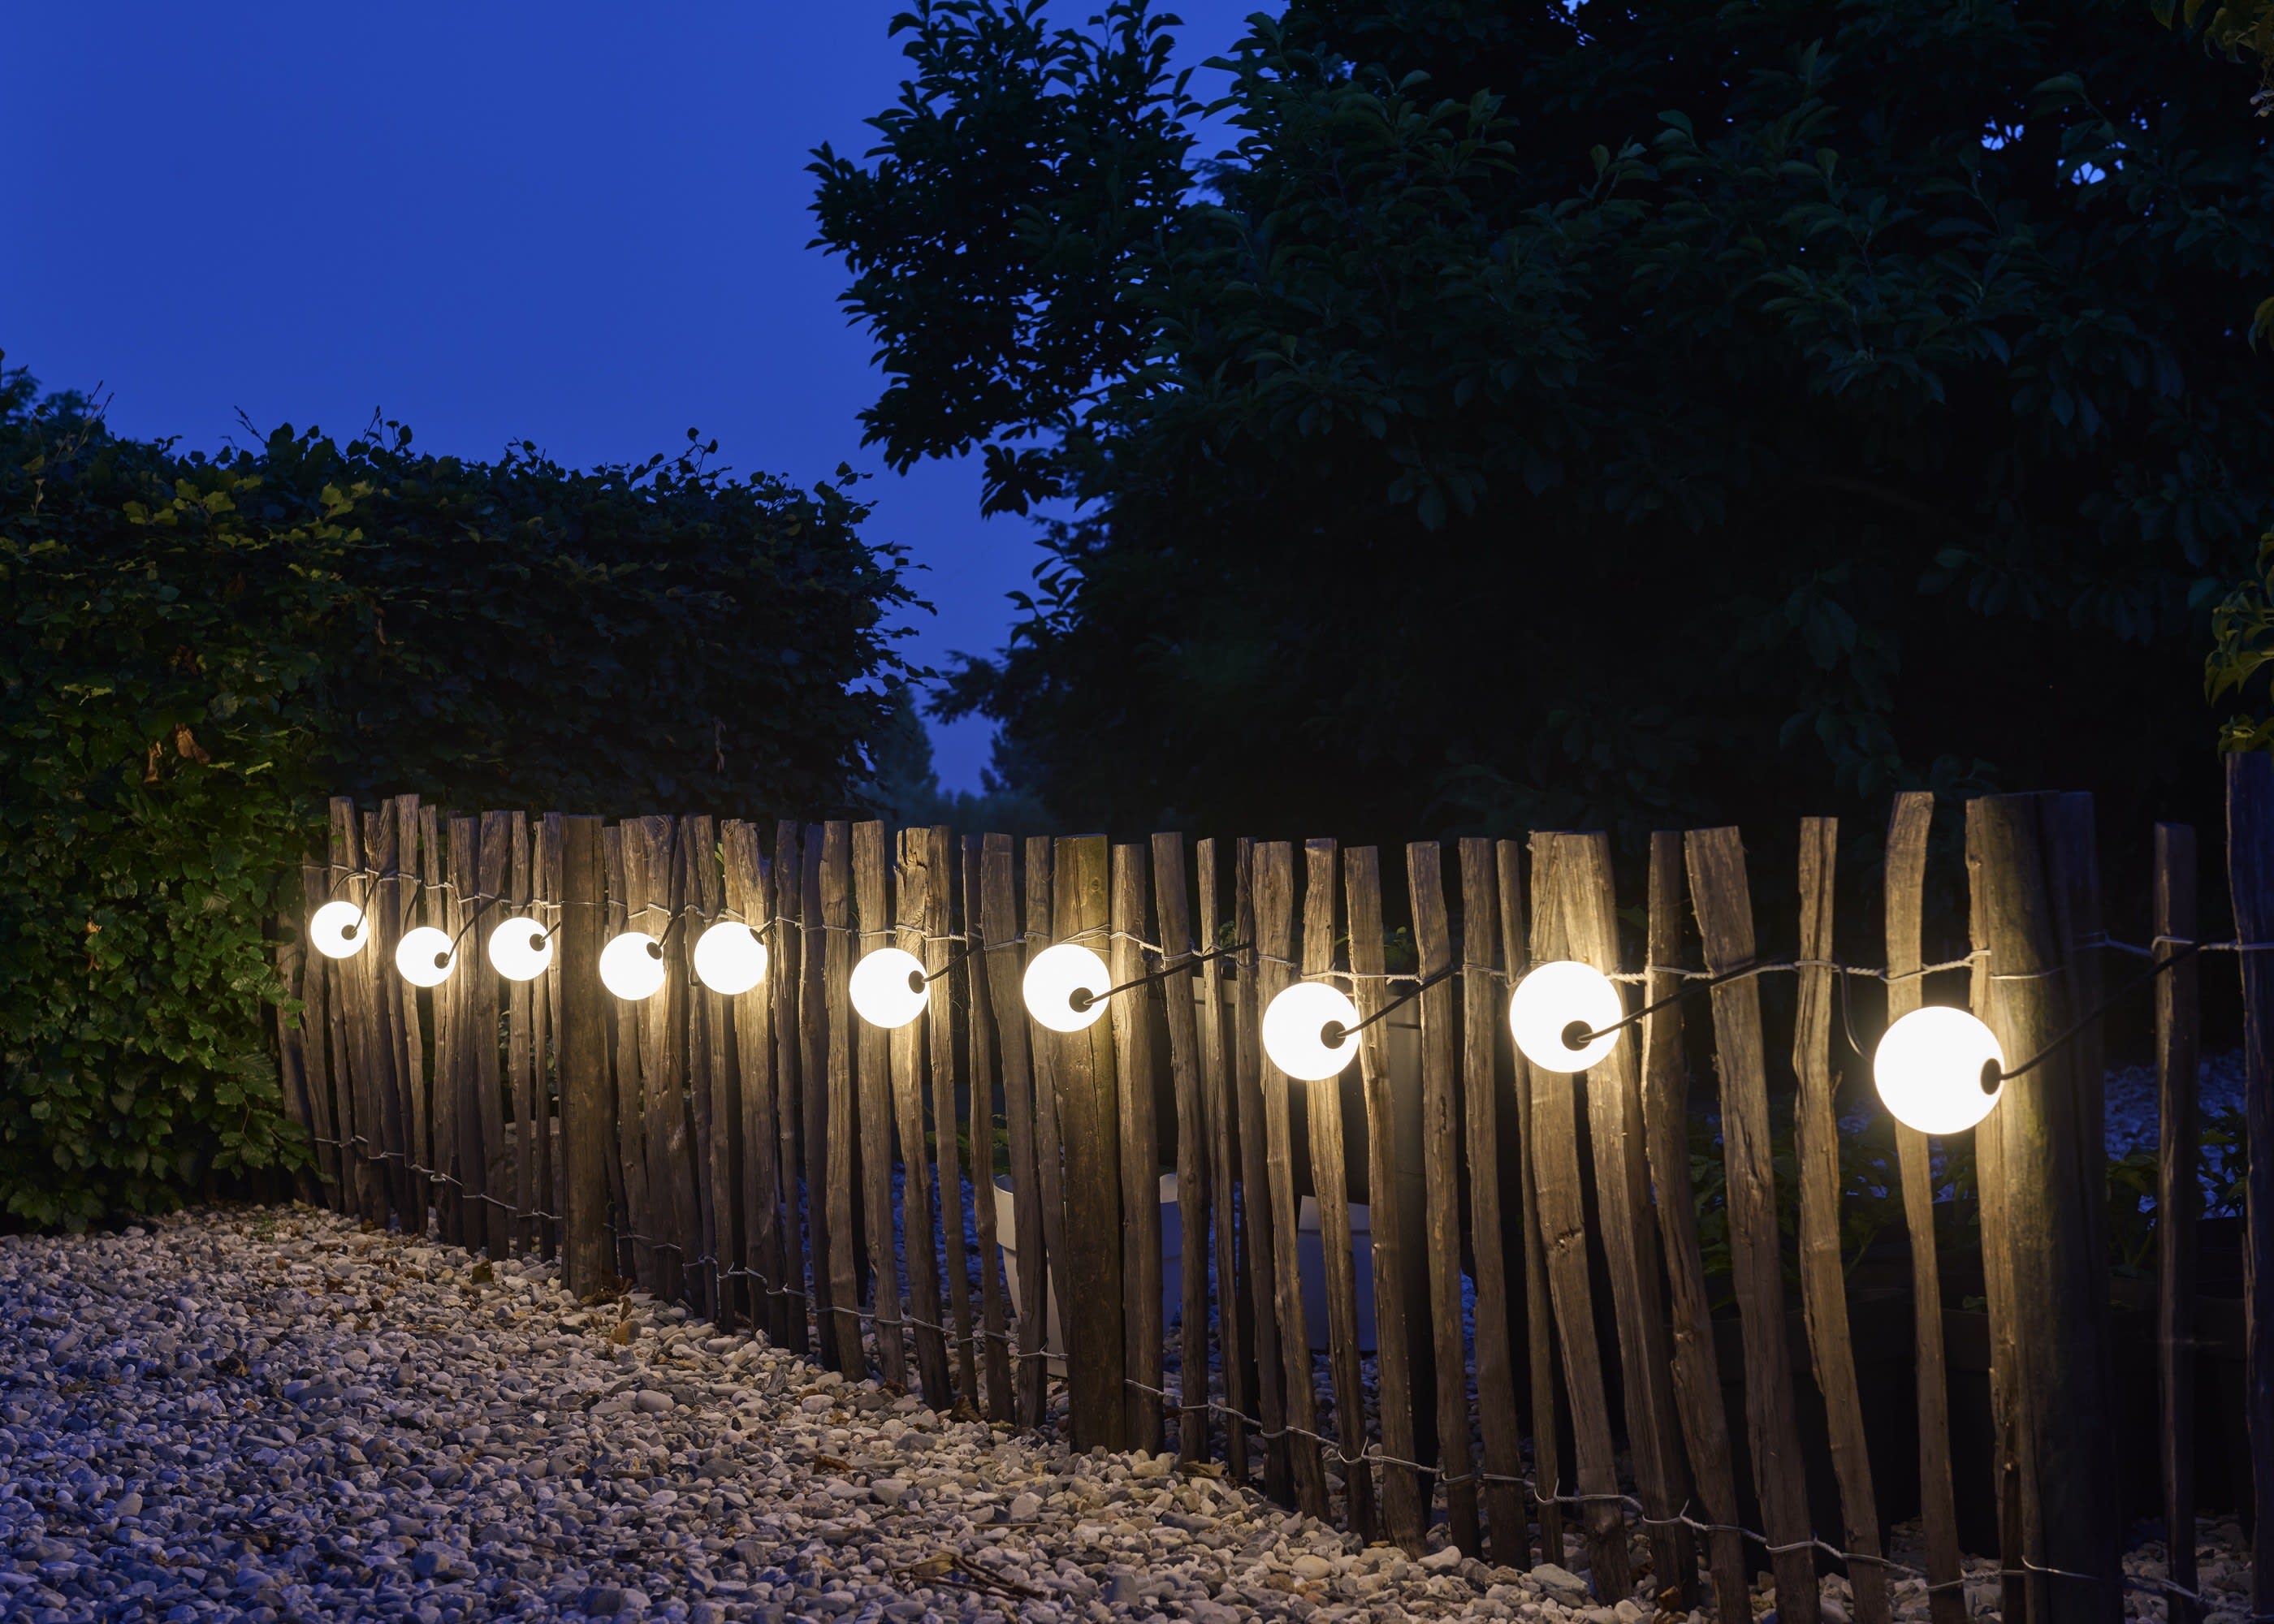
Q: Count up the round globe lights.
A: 10